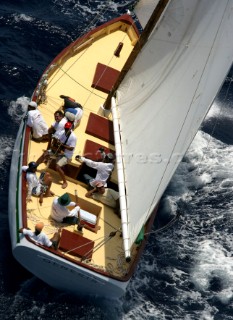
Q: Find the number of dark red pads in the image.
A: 4